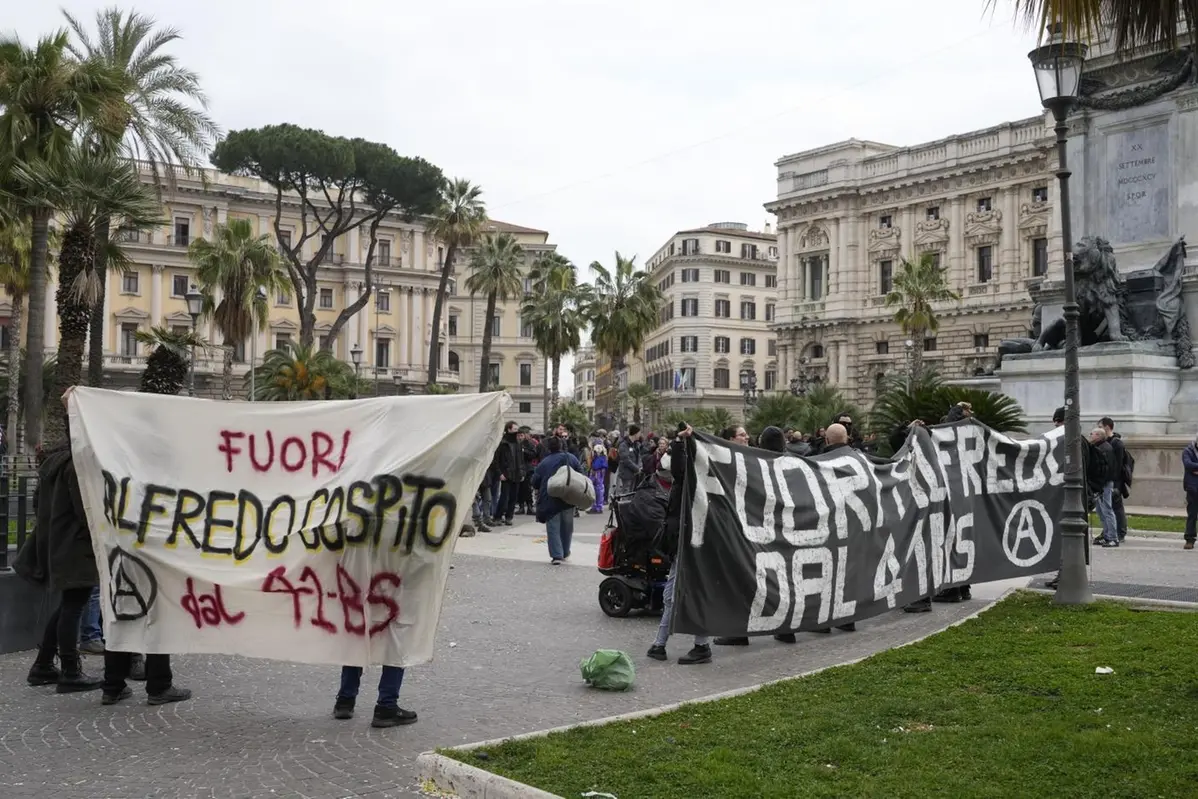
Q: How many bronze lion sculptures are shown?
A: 1